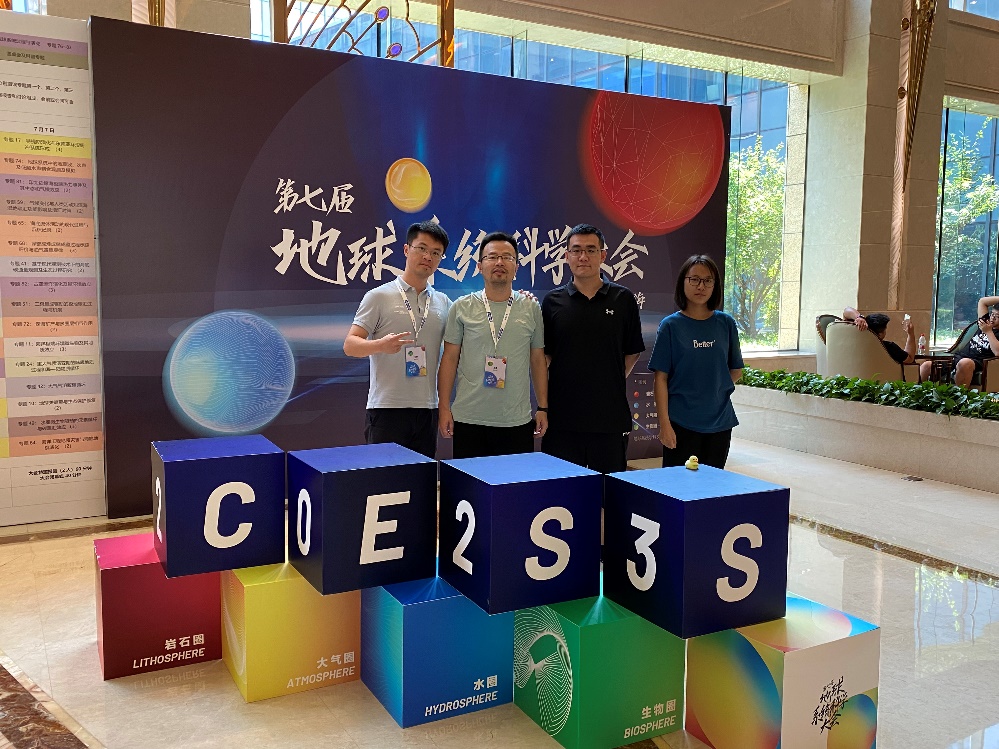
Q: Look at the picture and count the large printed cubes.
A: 9